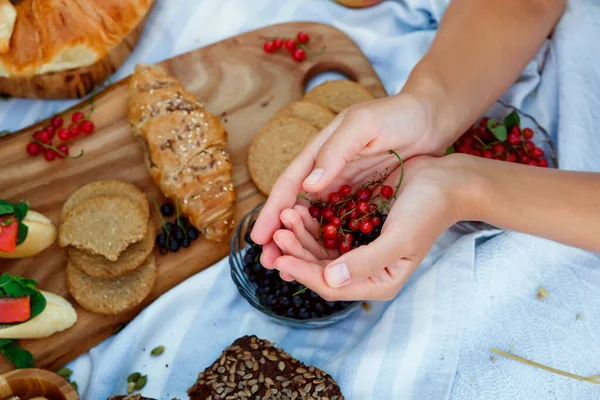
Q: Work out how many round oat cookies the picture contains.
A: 7